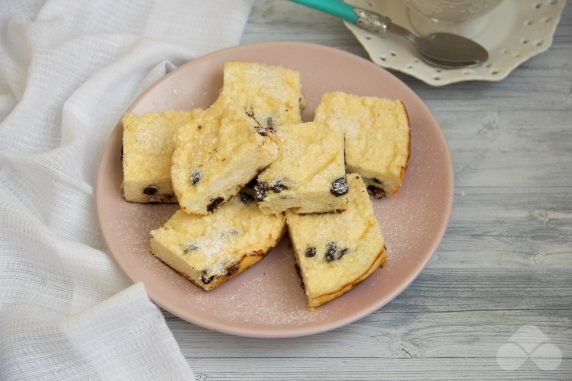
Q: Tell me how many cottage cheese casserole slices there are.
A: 7